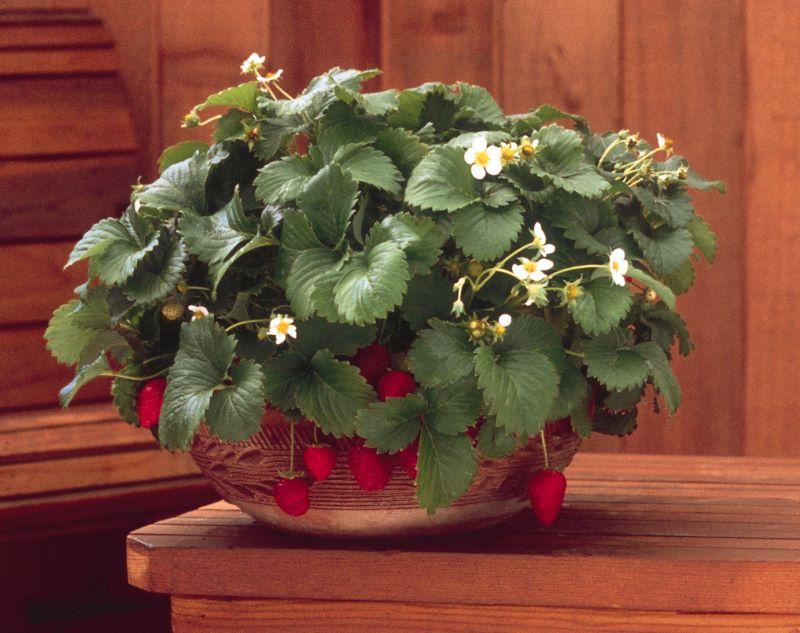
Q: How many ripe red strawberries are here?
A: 8